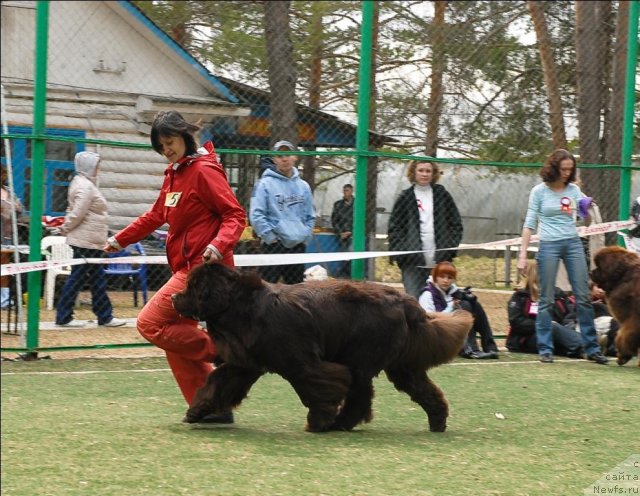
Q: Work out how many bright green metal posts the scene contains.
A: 3